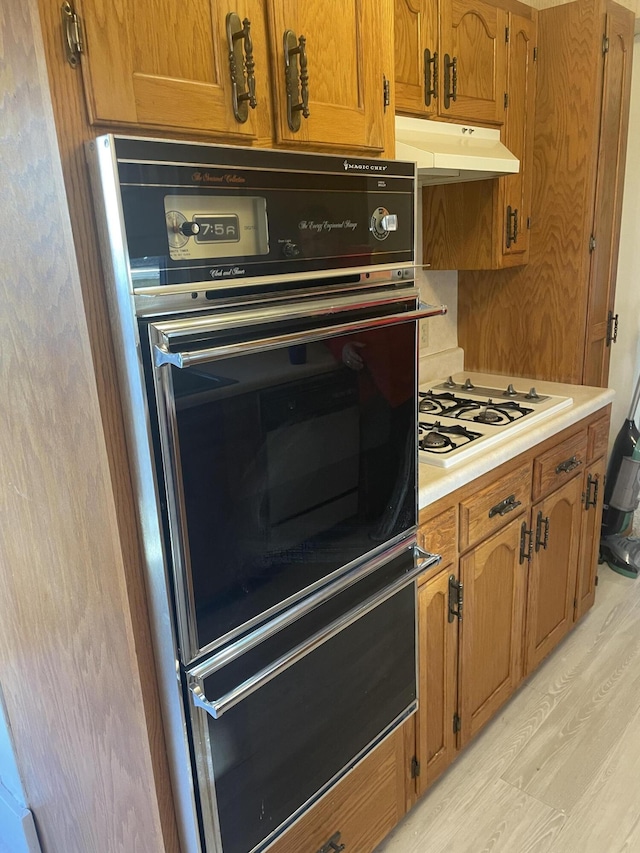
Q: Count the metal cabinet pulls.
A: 13